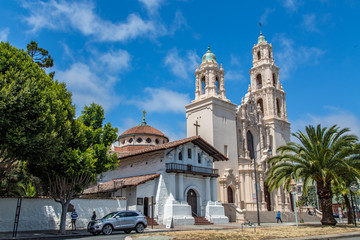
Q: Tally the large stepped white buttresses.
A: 2